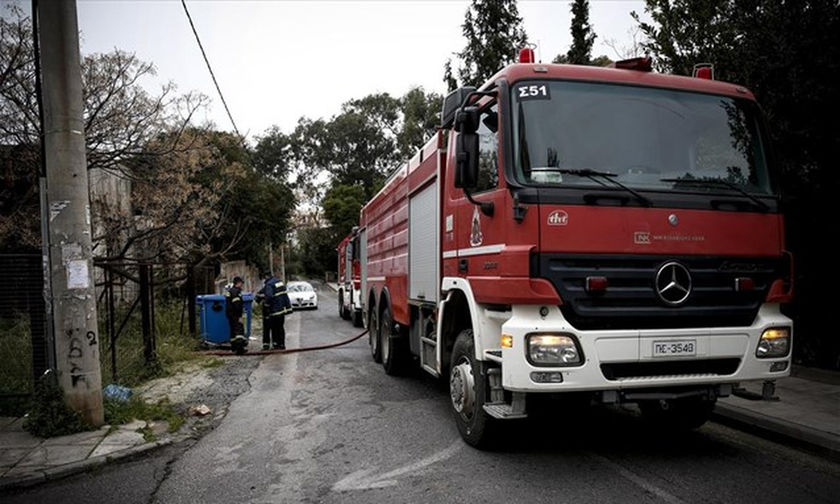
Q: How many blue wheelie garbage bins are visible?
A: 1